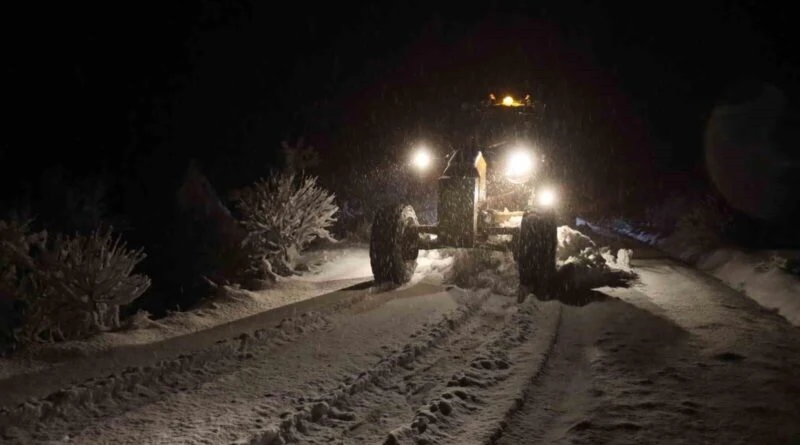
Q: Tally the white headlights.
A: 3